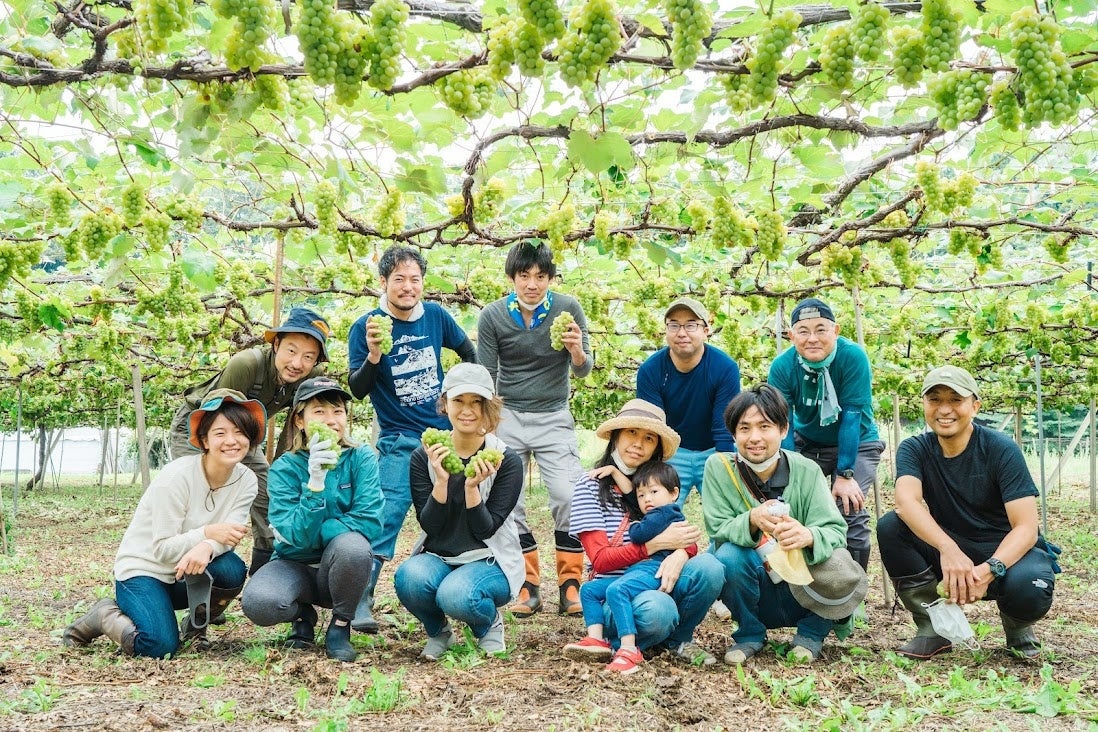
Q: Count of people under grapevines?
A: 12